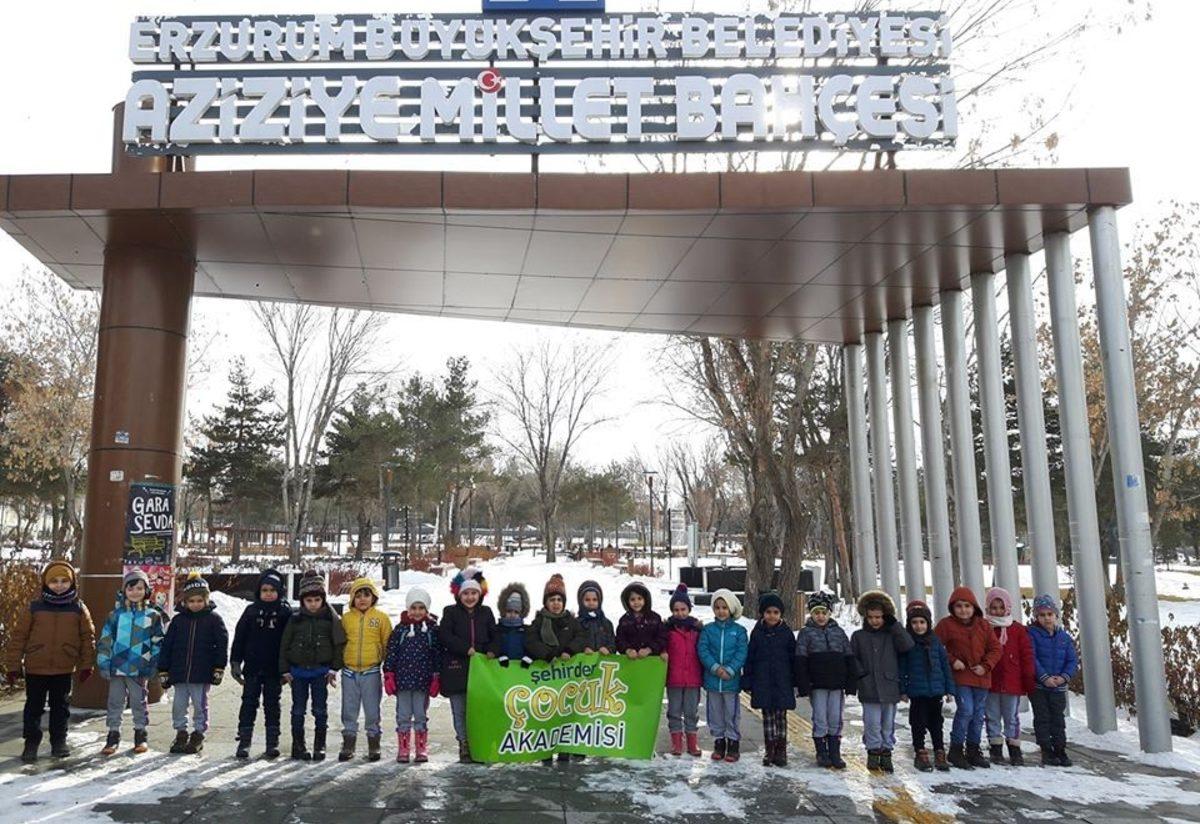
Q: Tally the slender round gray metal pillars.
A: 9